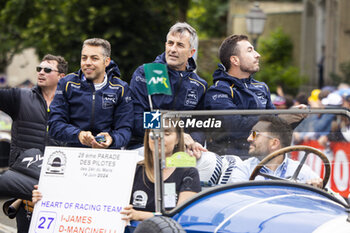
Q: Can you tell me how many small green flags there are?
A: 1